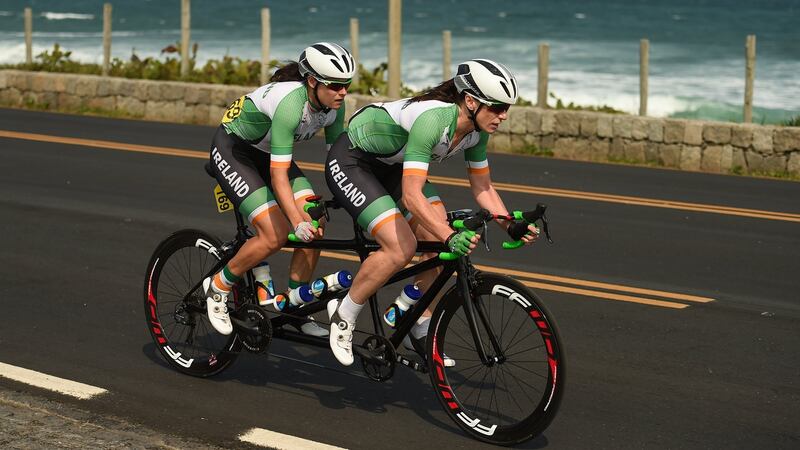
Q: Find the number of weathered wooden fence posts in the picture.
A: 10